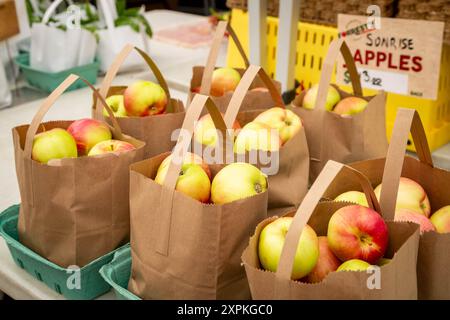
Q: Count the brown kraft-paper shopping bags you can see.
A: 8